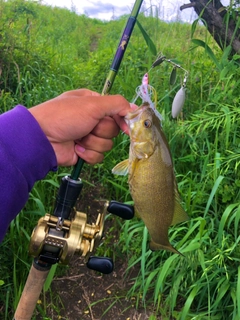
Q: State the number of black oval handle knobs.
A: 2